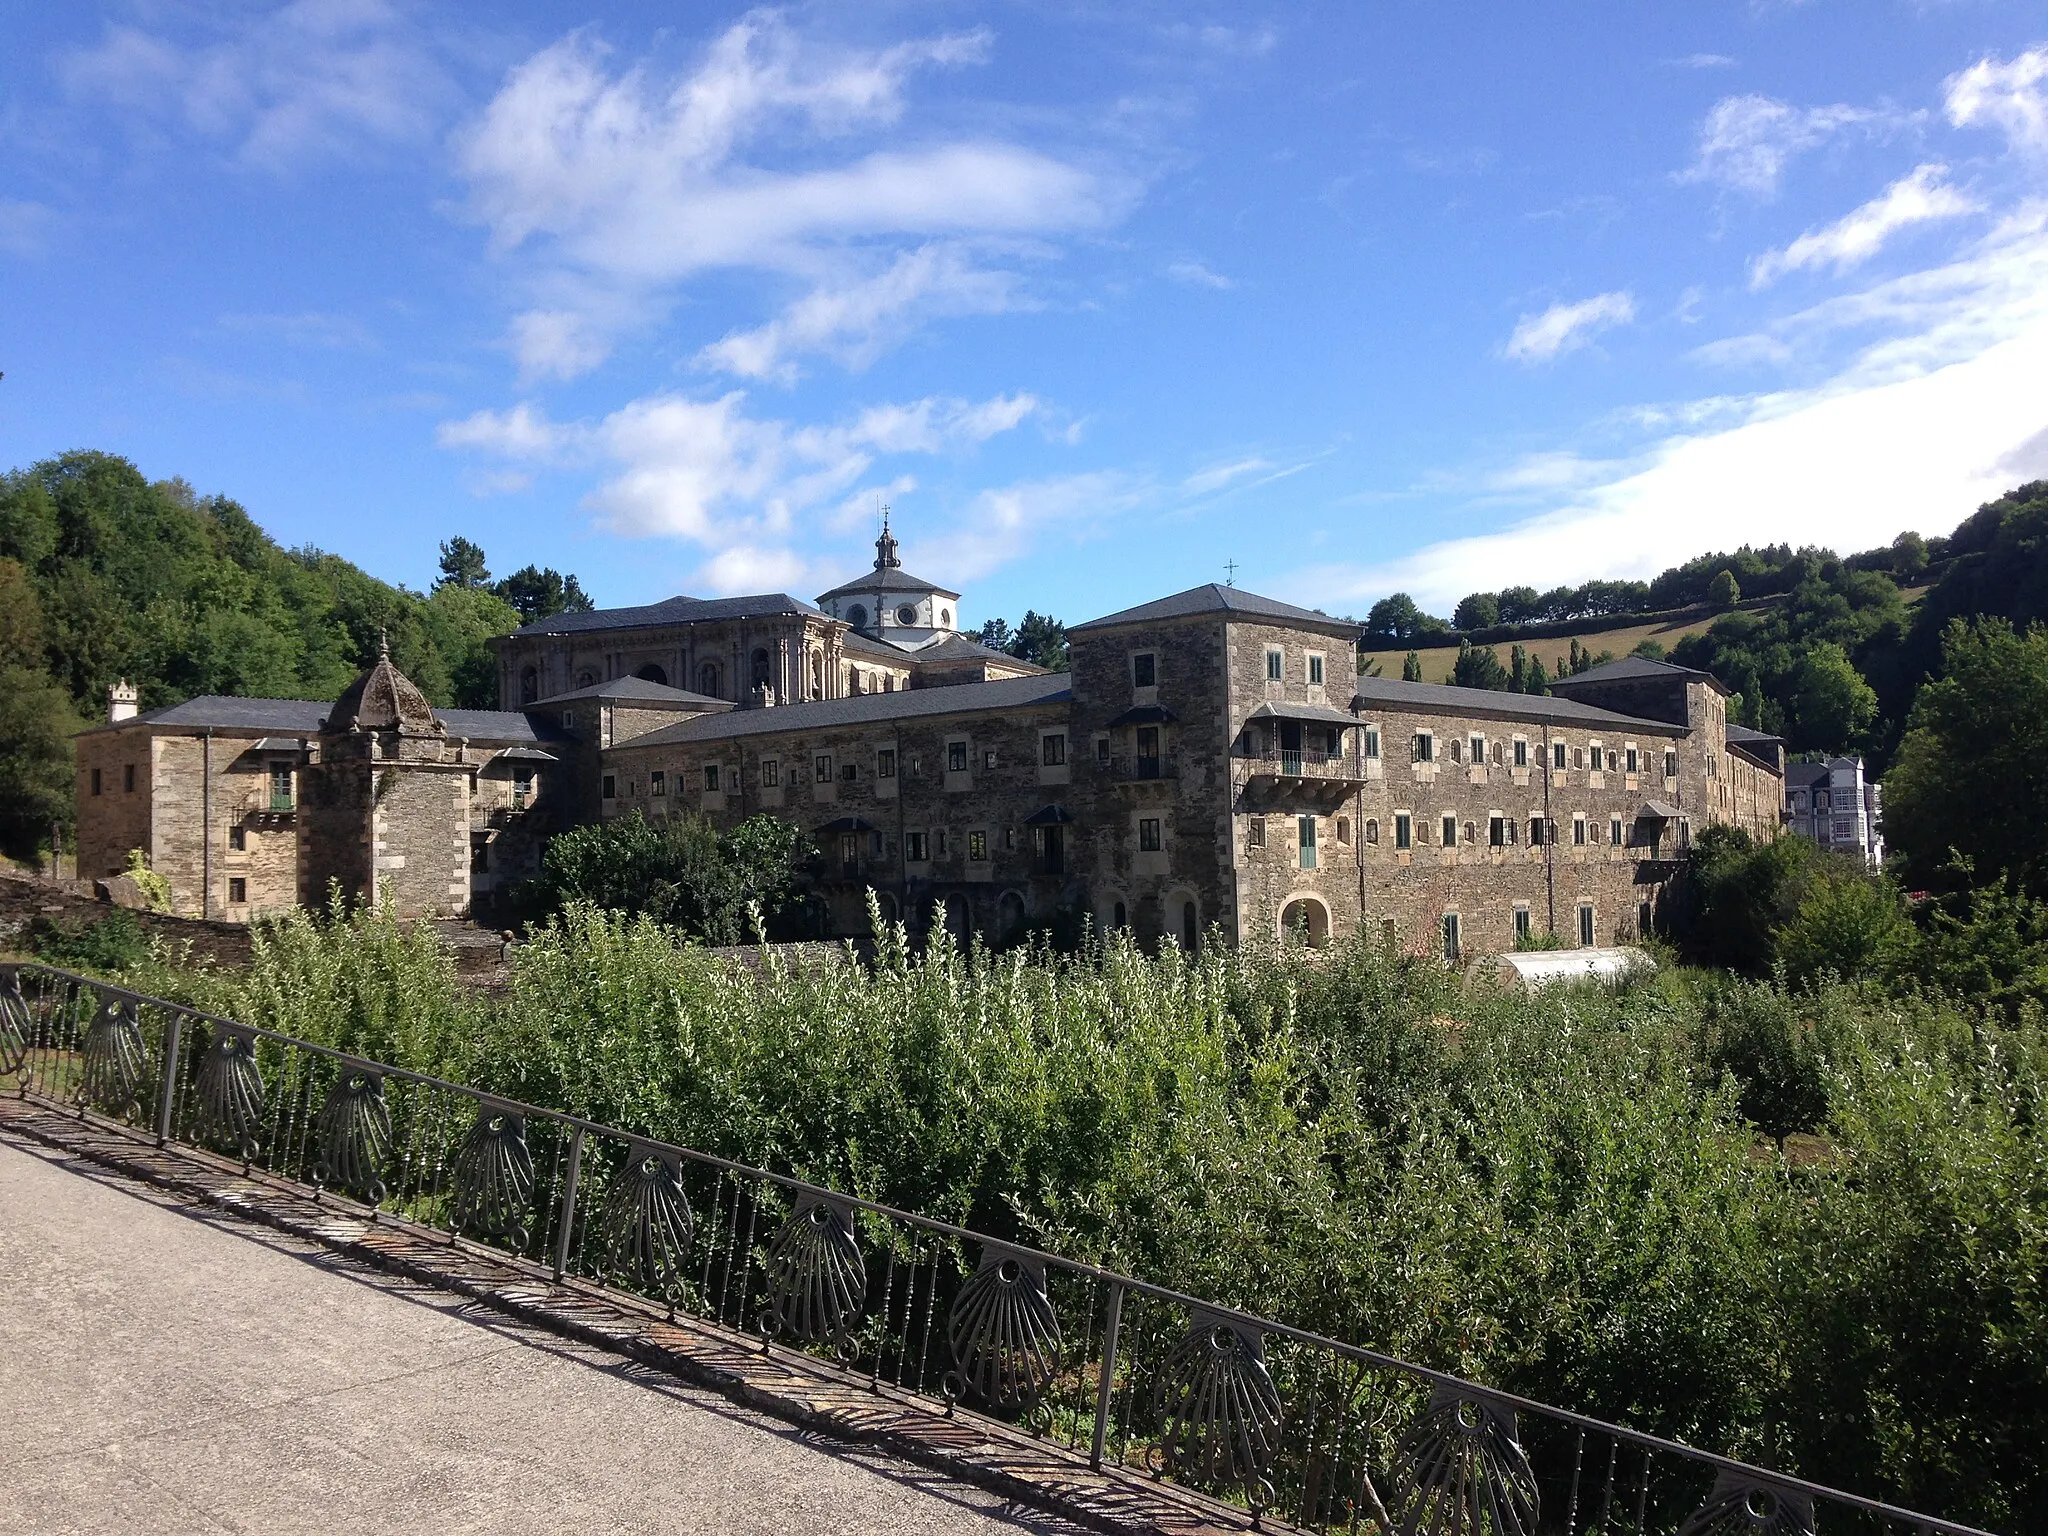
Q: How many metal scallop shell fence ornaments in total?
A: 11